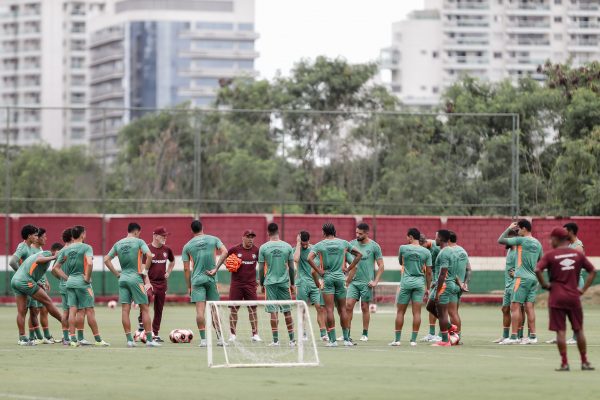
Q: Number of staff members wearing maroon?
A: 3